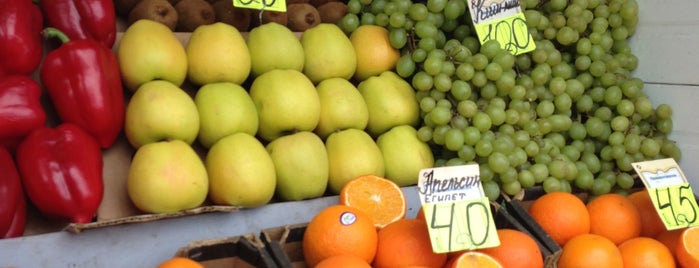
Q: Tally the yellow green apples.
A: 15